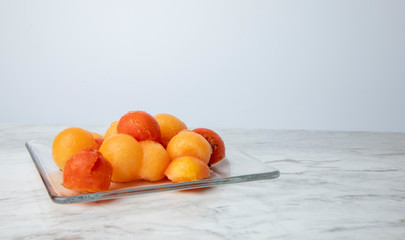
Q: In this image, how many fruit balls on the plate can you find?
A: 11